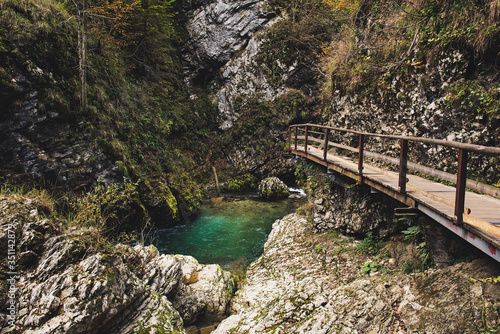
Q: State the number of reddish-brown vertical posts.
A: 7